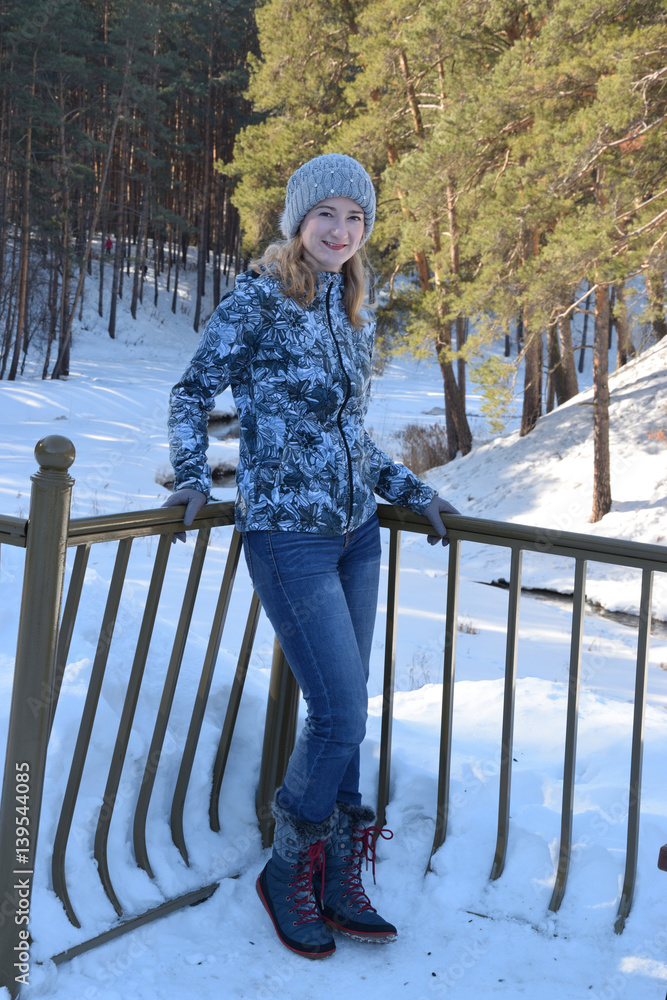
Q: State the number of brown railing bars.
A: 11